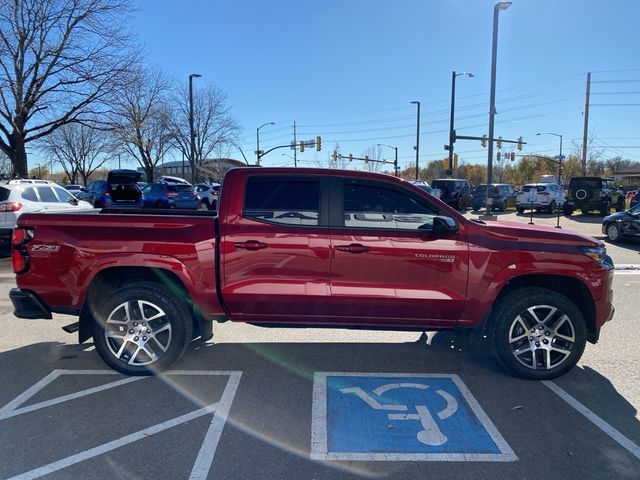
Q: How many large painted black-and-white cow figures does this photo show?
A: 0